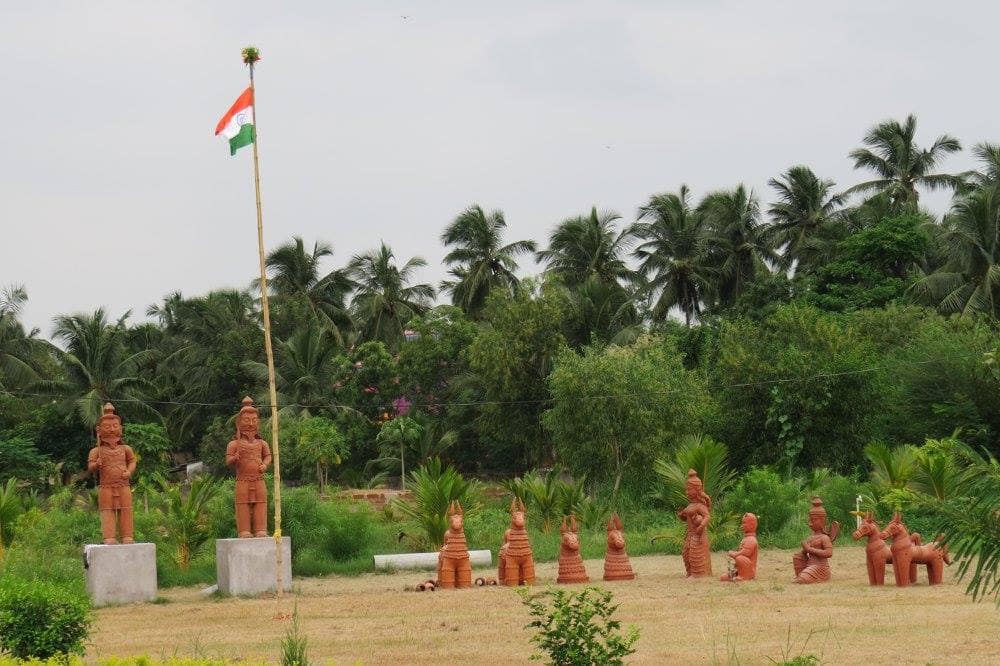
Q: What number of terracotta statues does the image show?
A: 11